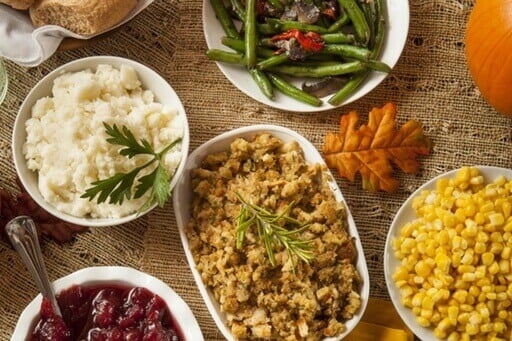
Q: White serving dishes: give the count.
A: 5